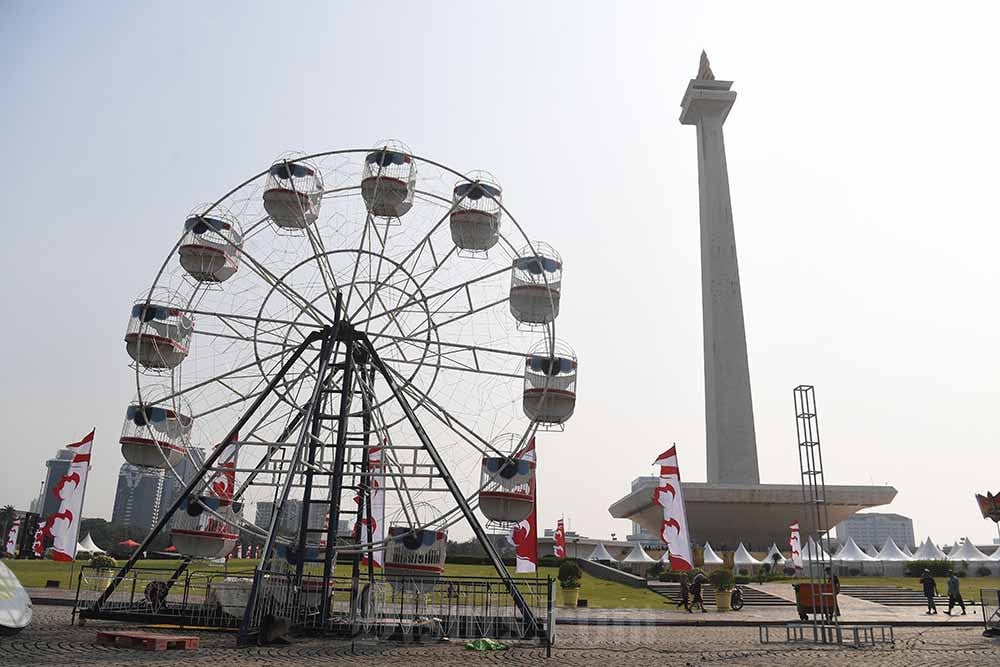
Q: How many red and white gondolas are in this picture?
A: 12